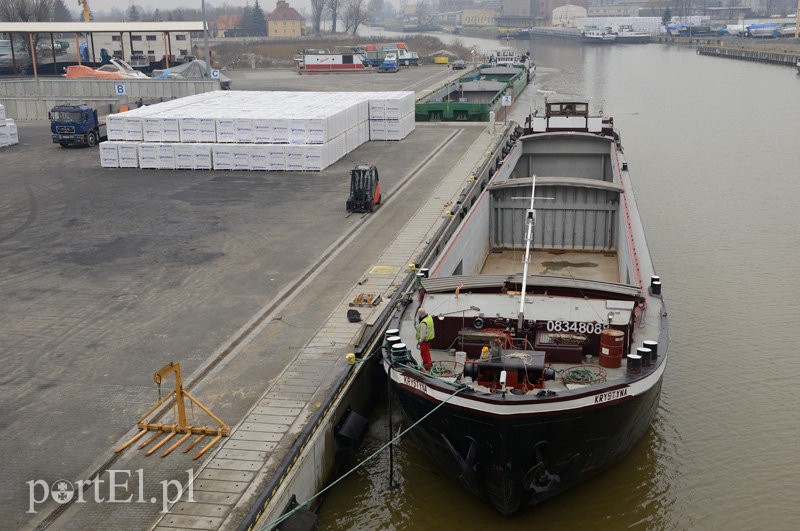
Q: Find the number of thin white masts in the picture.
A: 1